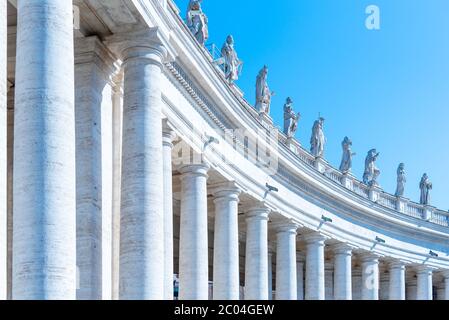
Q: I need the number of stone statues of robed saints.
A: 9